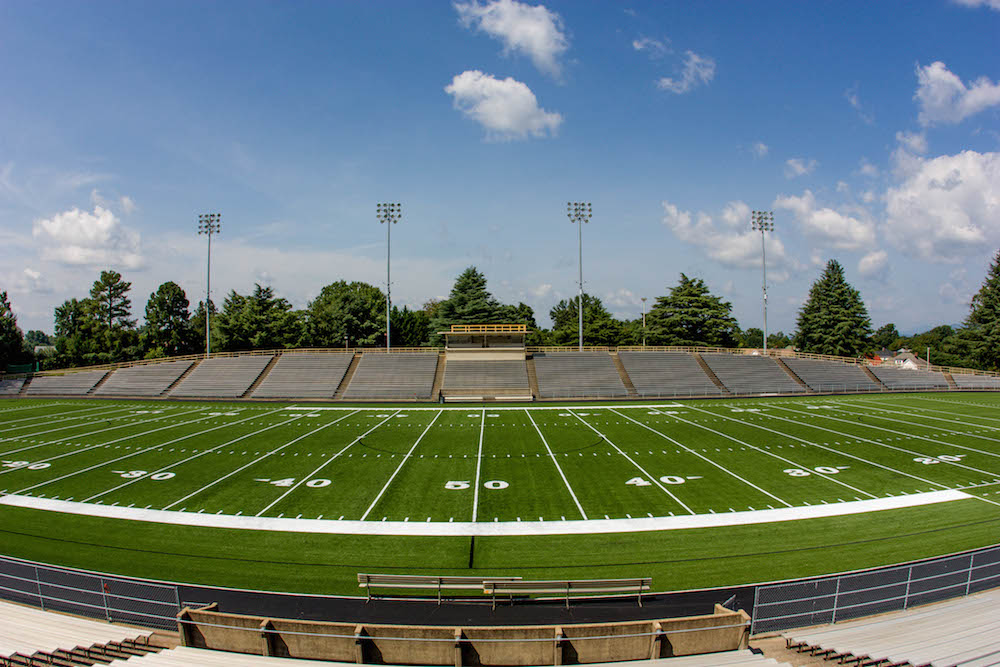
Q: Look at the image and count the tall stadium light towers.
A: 4